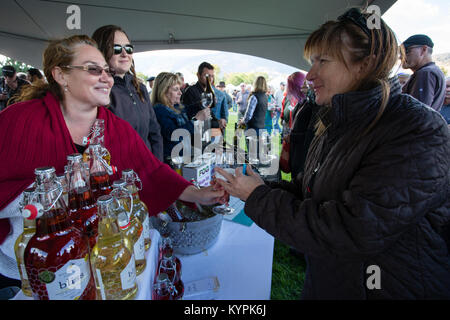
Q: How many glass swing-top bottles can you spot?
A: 12